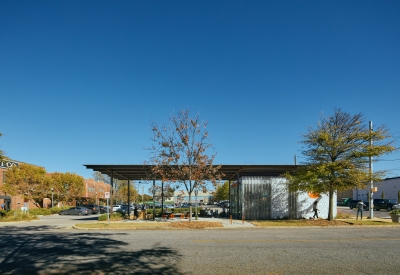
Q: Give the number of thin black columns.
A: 6